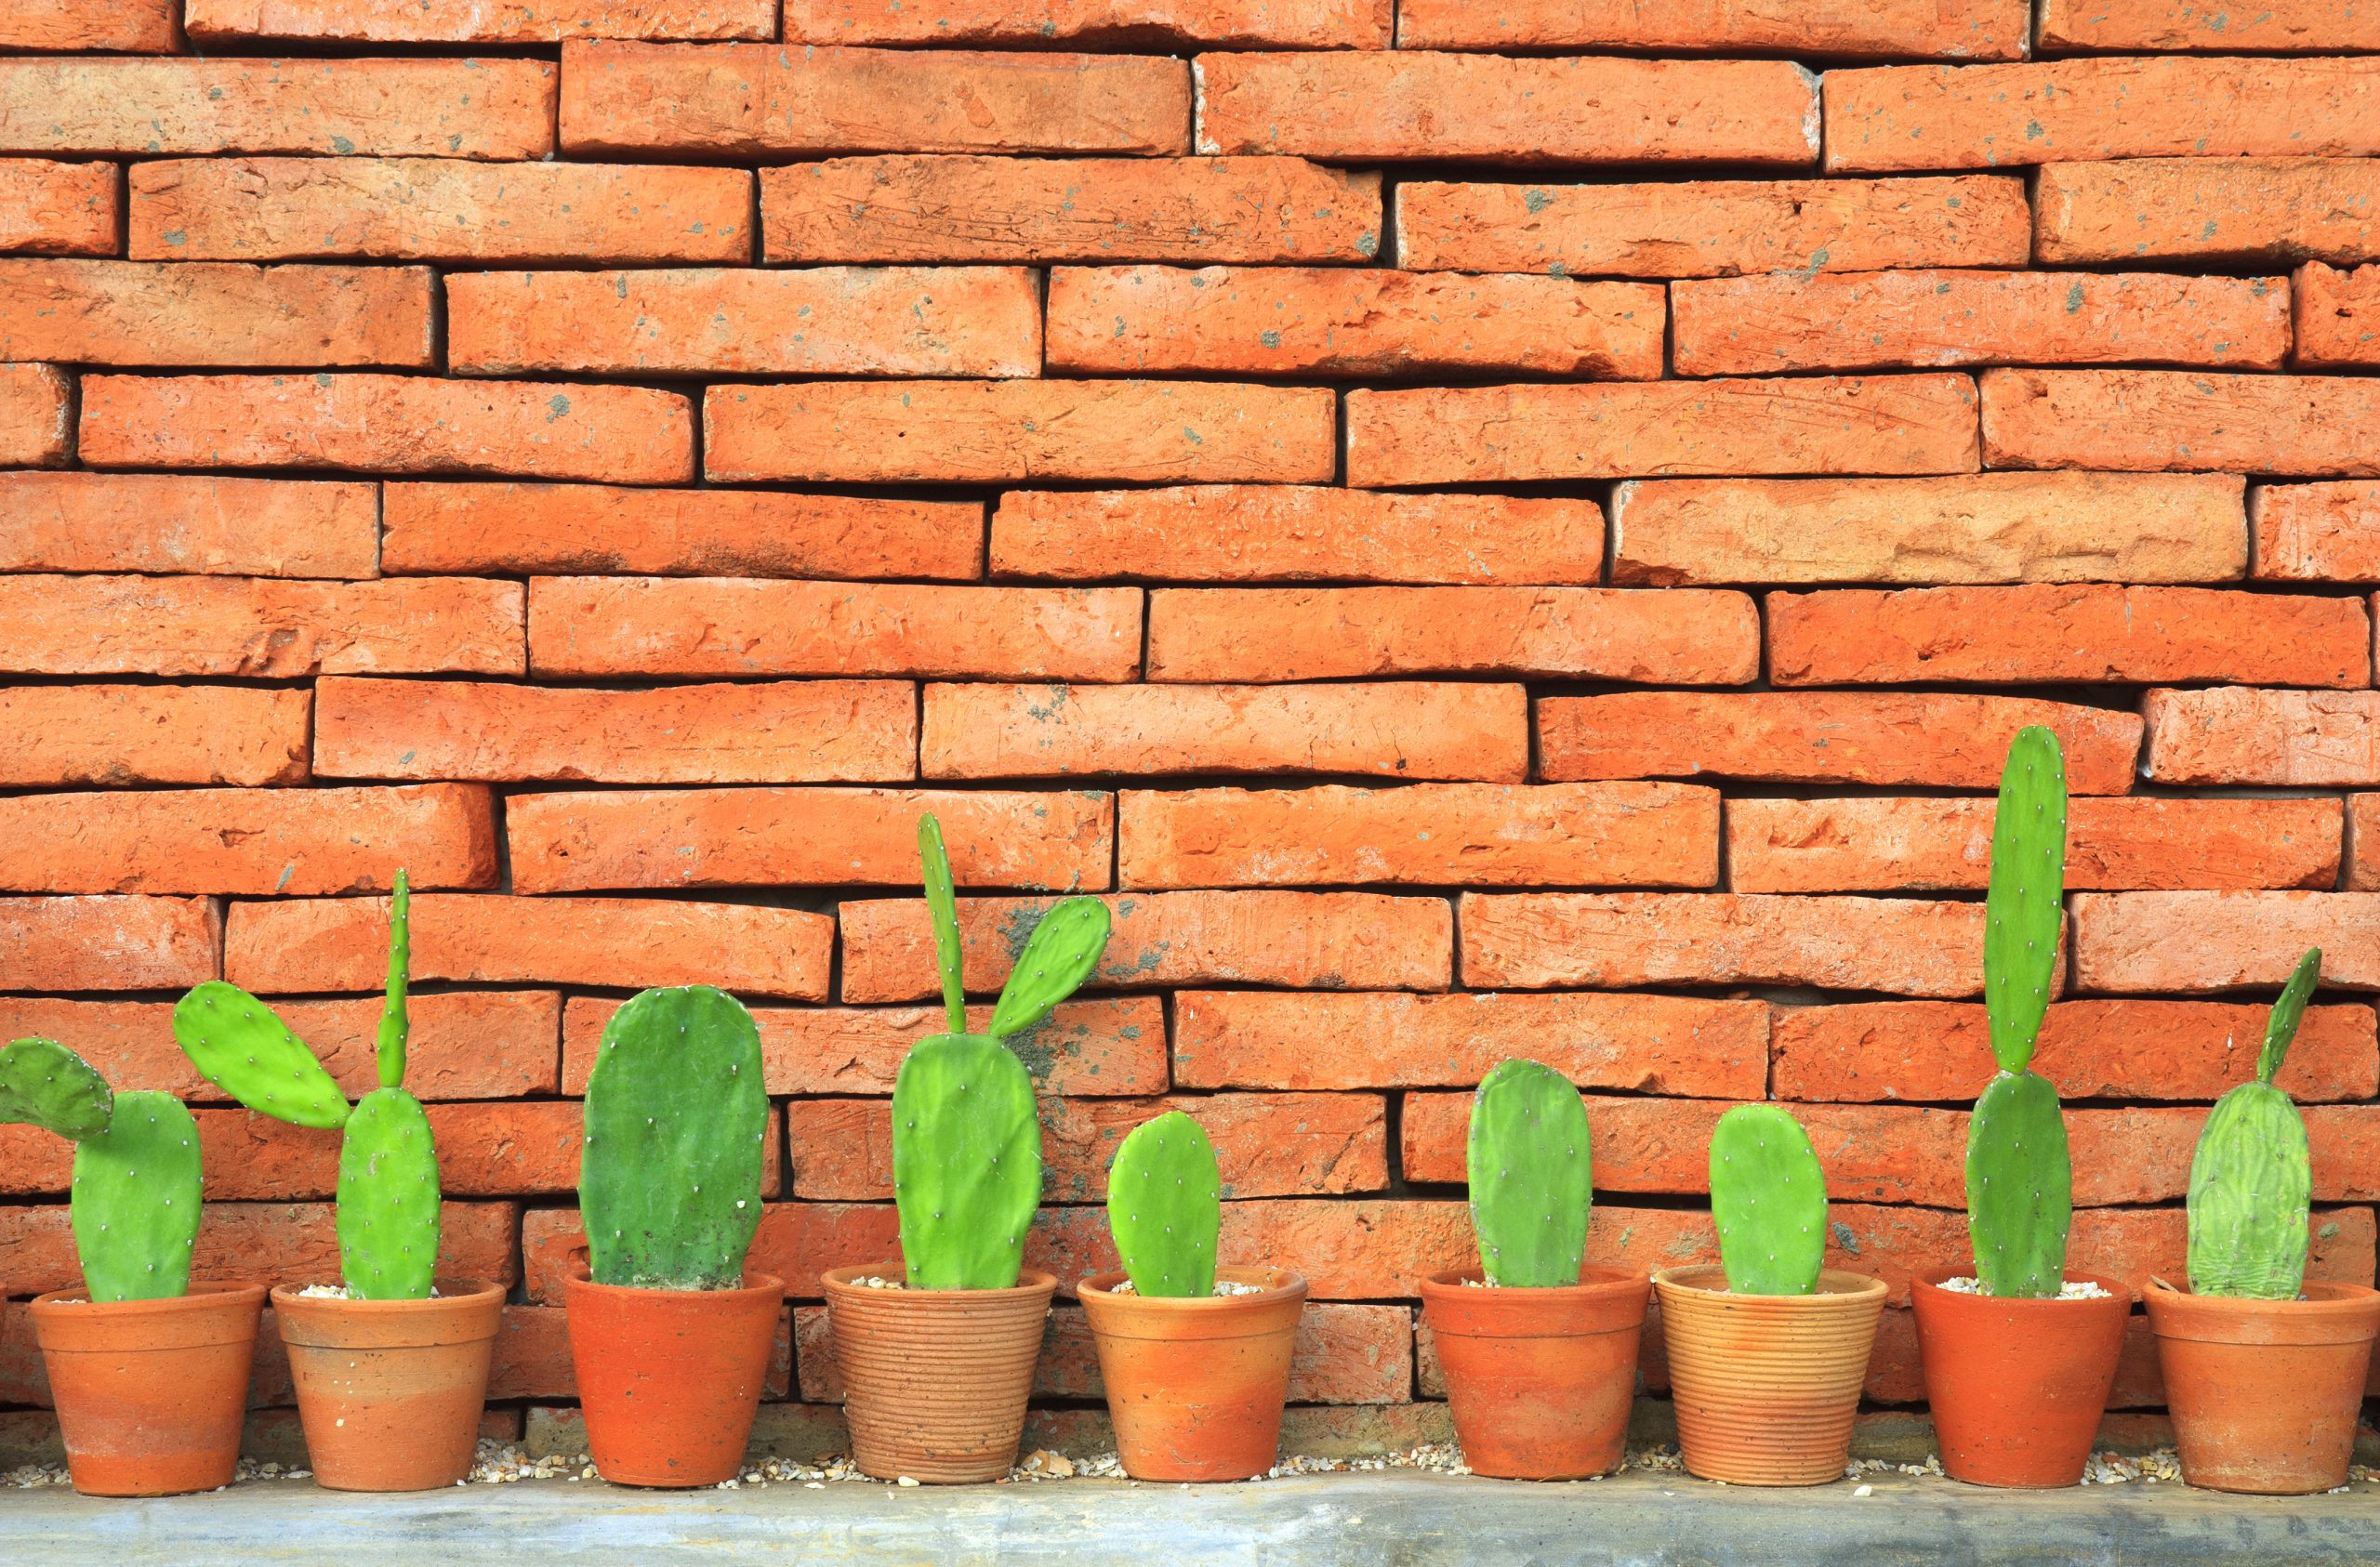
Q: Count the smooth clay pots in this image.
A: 7